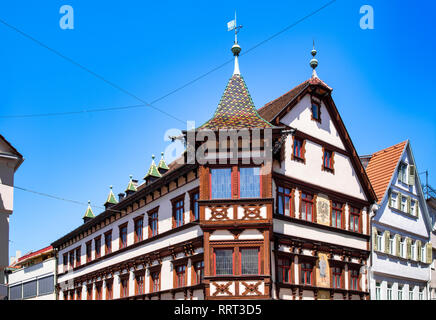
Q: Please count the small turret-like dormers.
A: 5